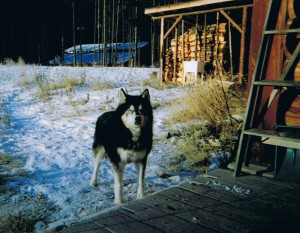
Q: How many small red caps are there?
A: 0